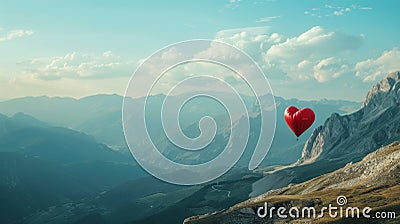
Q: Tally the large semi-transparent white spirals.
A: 1